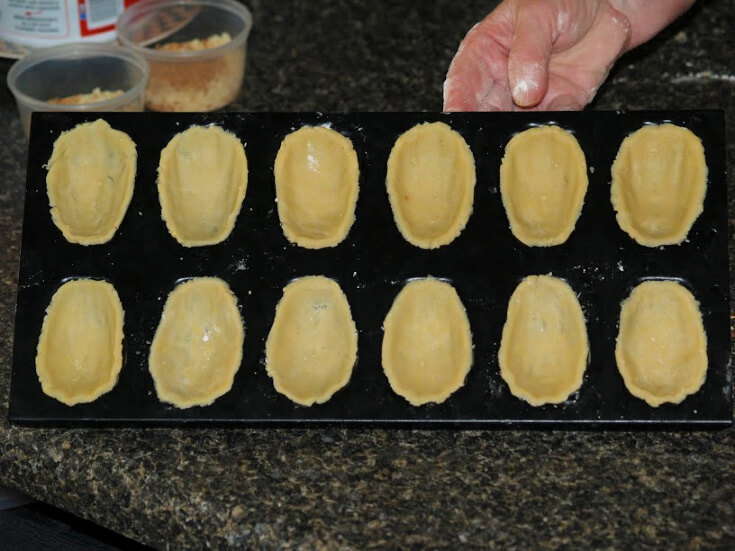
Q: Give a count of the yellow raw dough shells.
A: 12